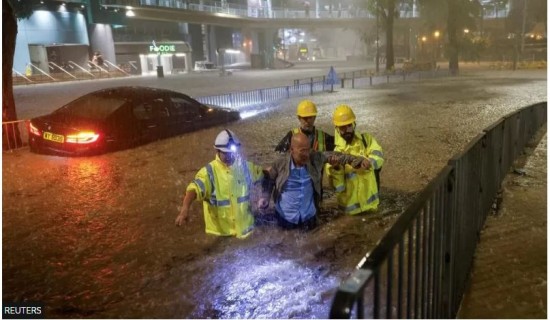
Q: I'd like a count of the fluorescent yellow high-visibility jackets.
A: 2